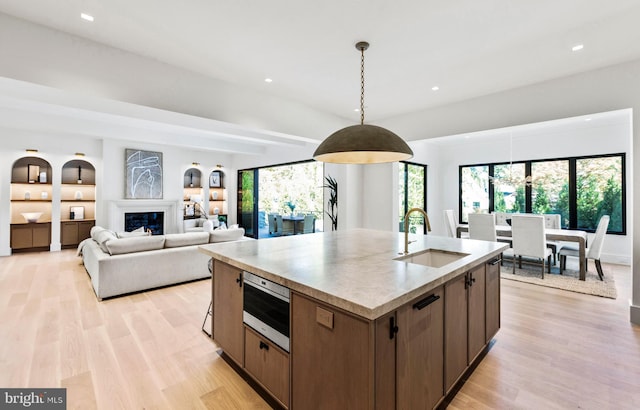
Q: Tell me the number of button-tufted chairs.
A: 2